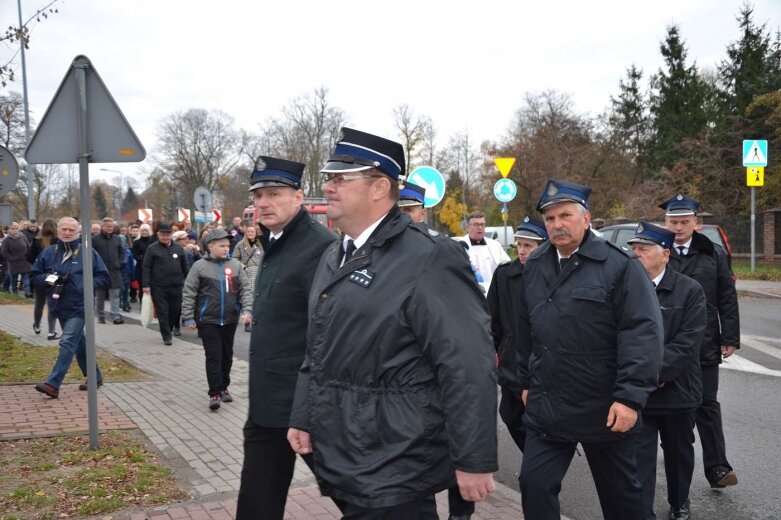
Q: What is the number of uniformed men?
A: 7